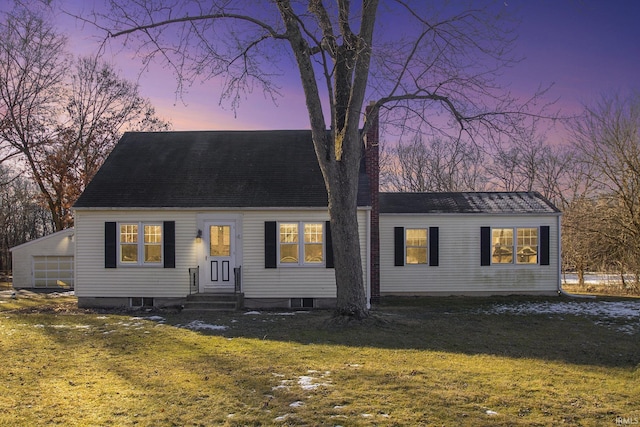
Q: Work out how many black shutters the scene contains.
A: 8